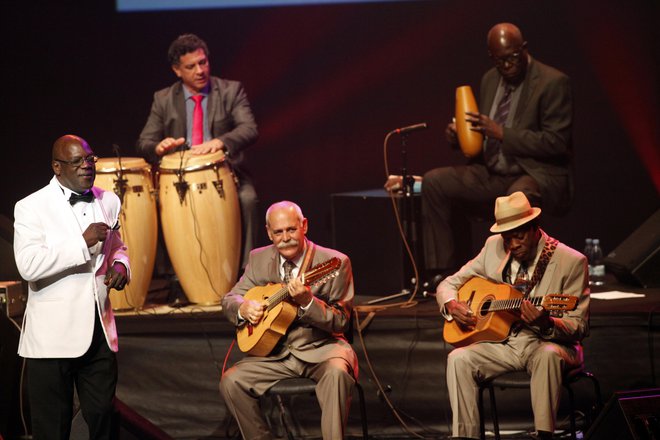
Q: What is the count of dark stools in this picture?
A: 2